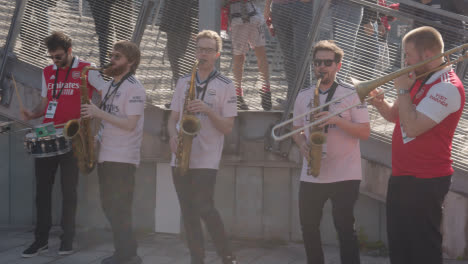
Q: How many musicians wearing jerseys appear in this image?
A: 5